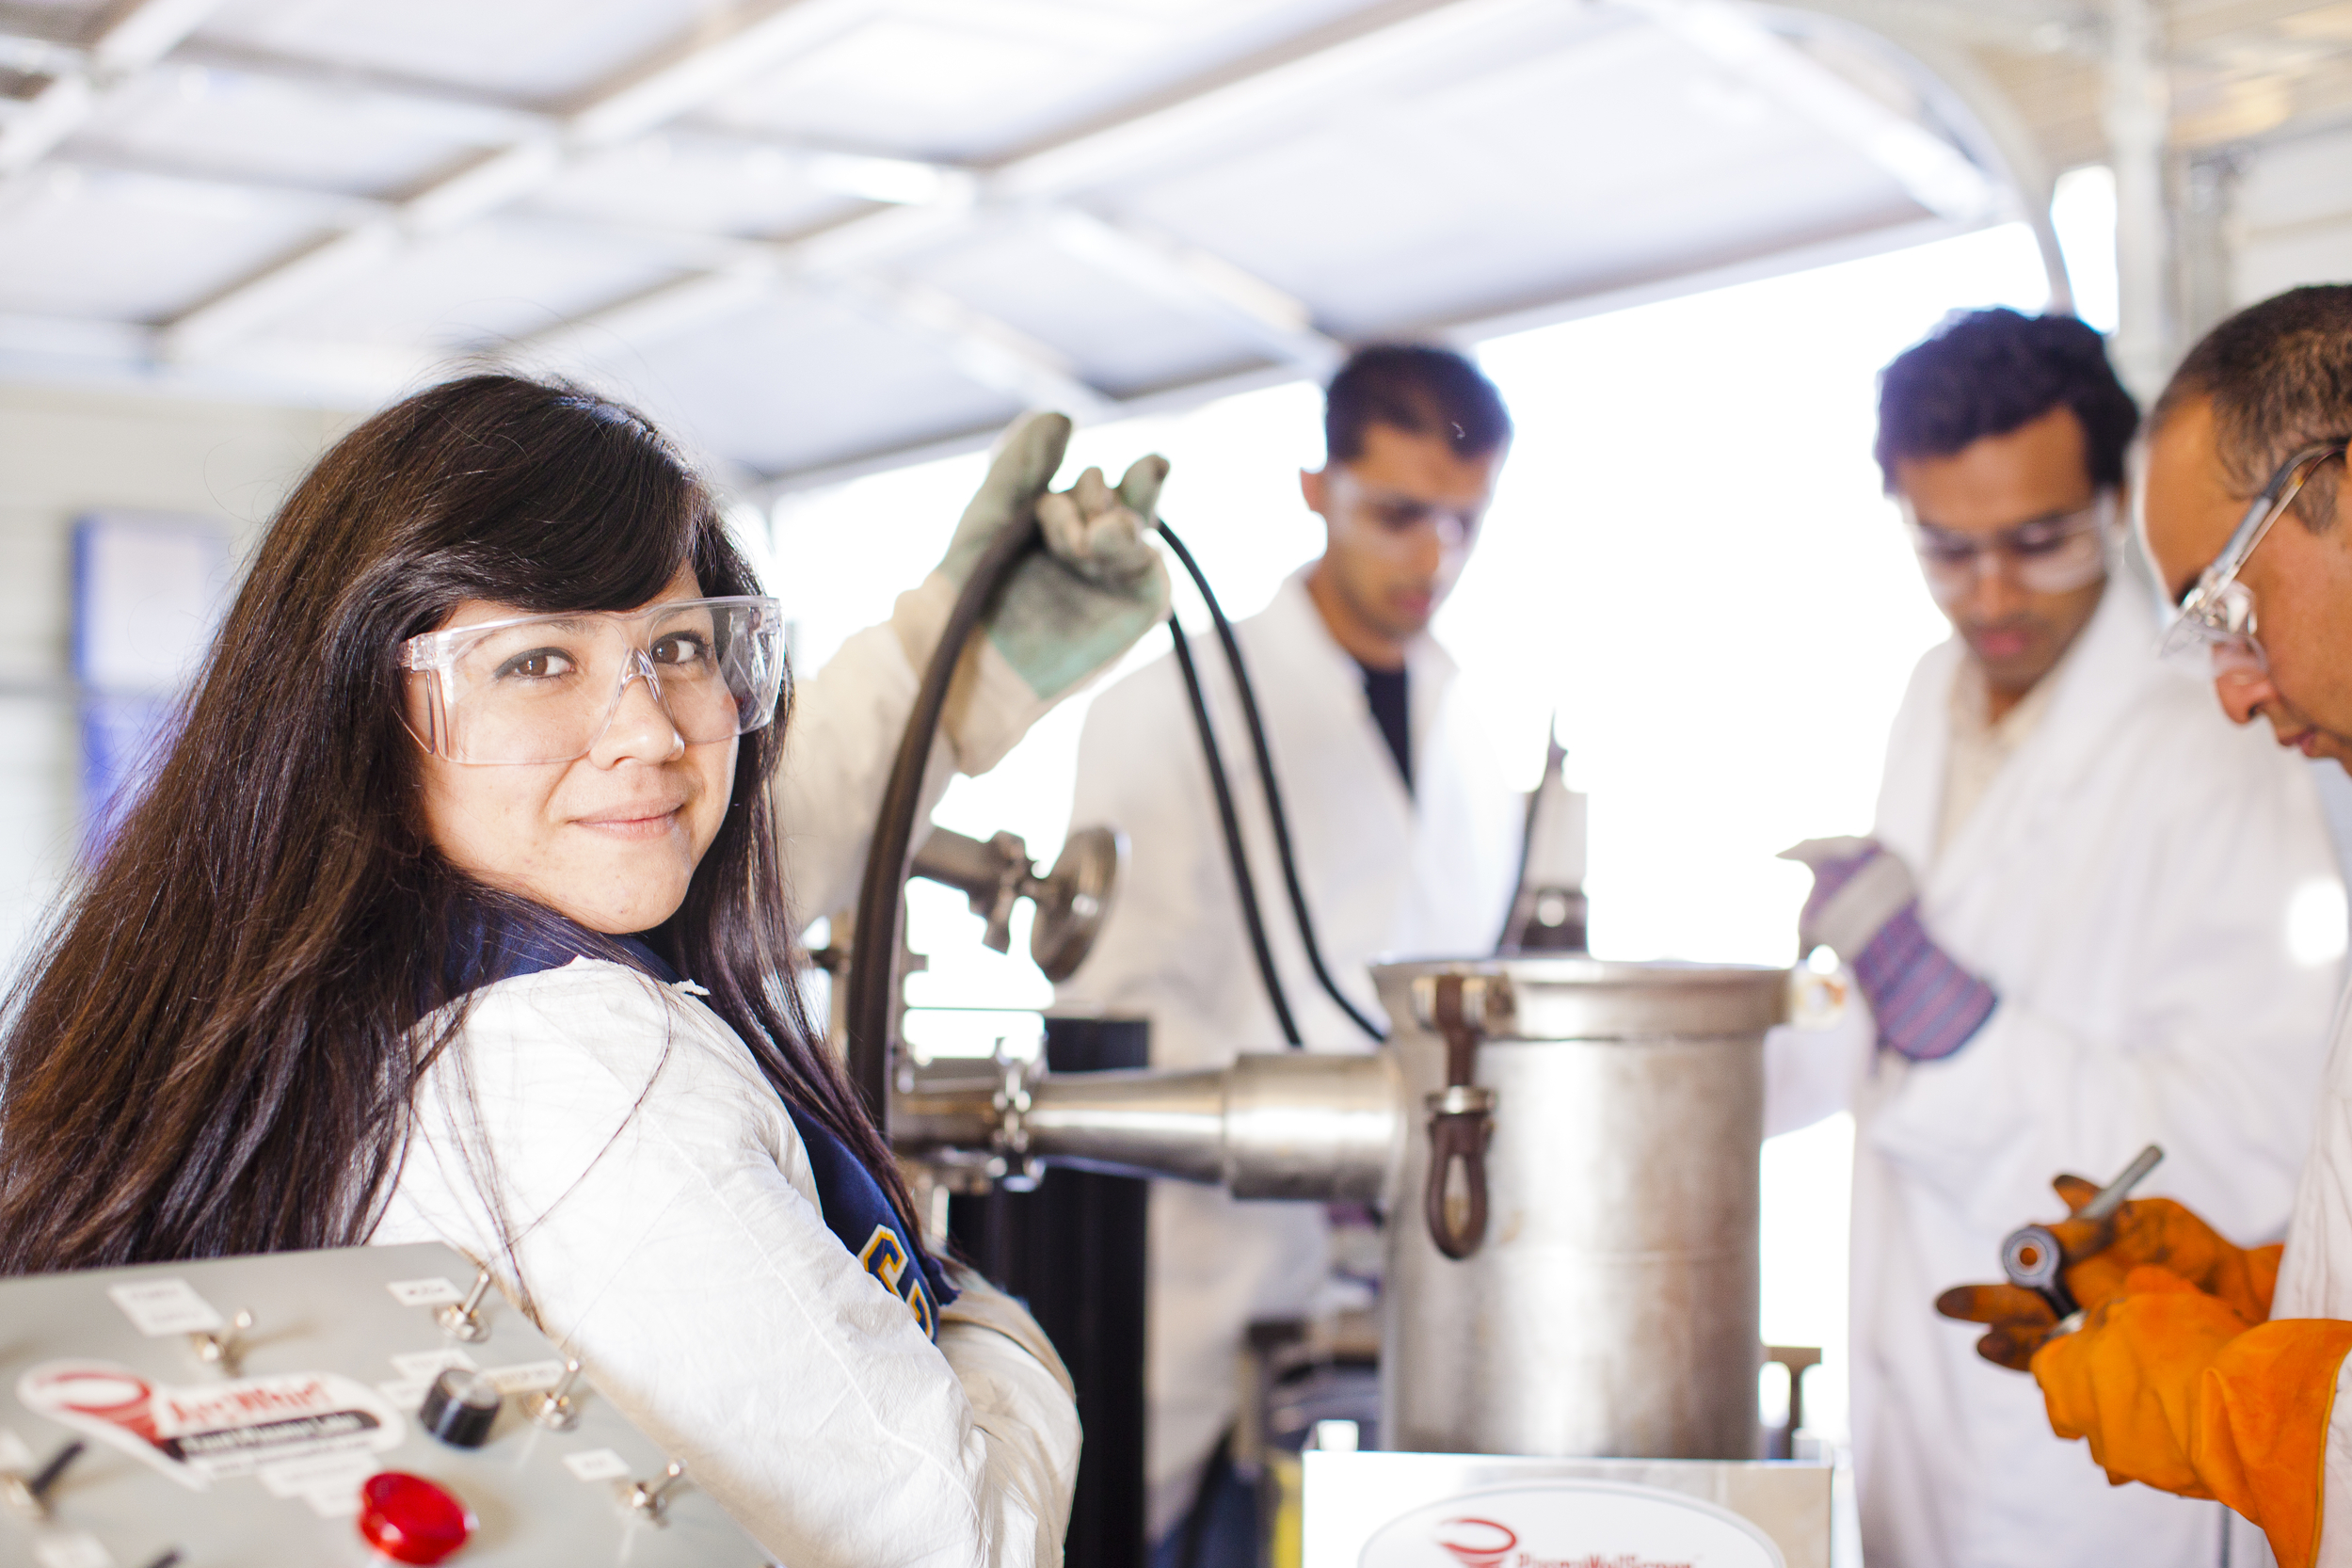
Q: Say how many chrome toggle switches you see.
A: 4